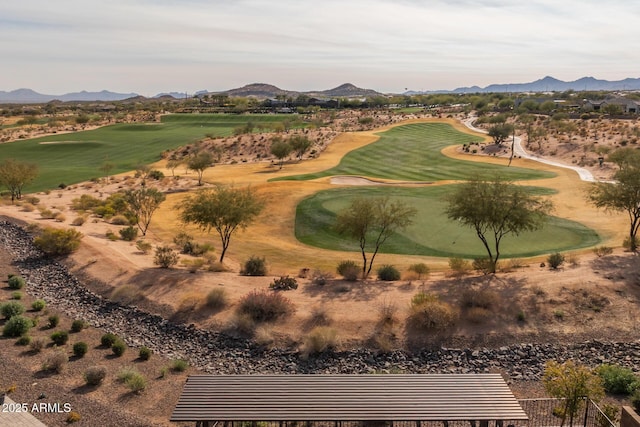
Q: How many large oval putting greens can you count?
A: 1